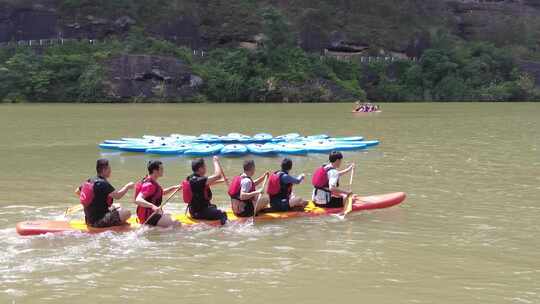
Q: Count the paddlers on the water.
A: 6